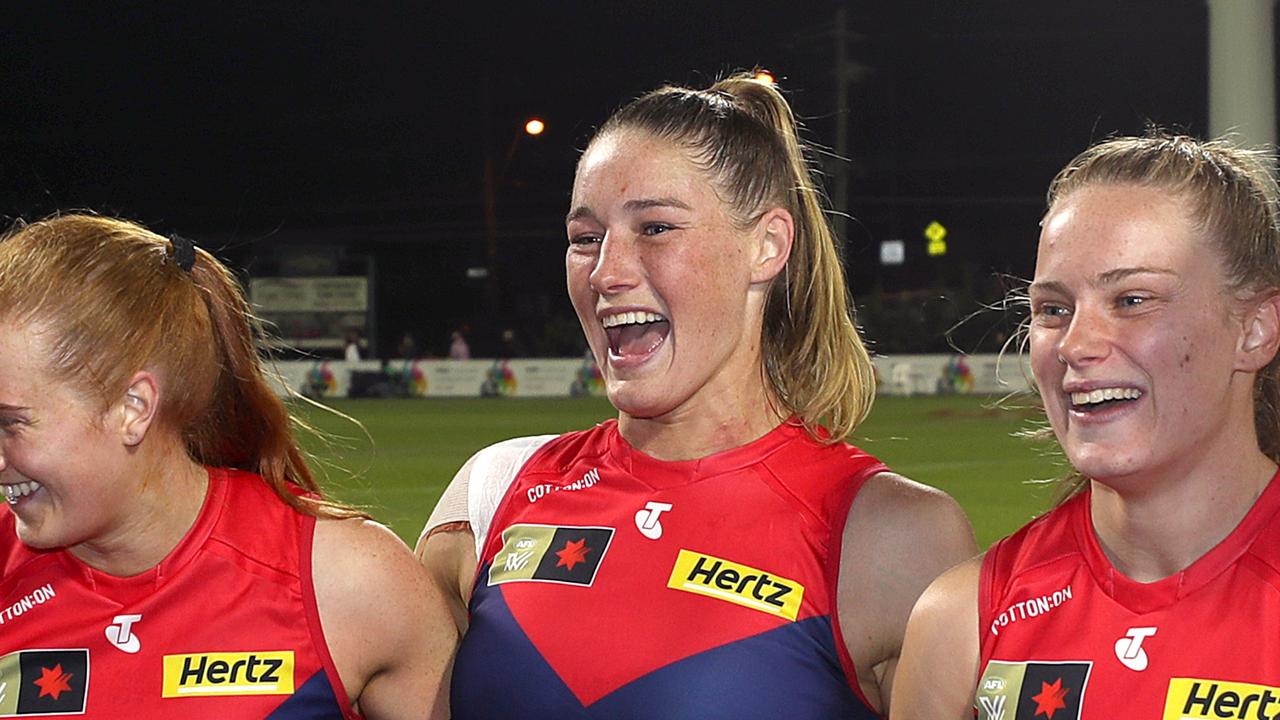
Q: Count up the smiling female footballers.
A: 3